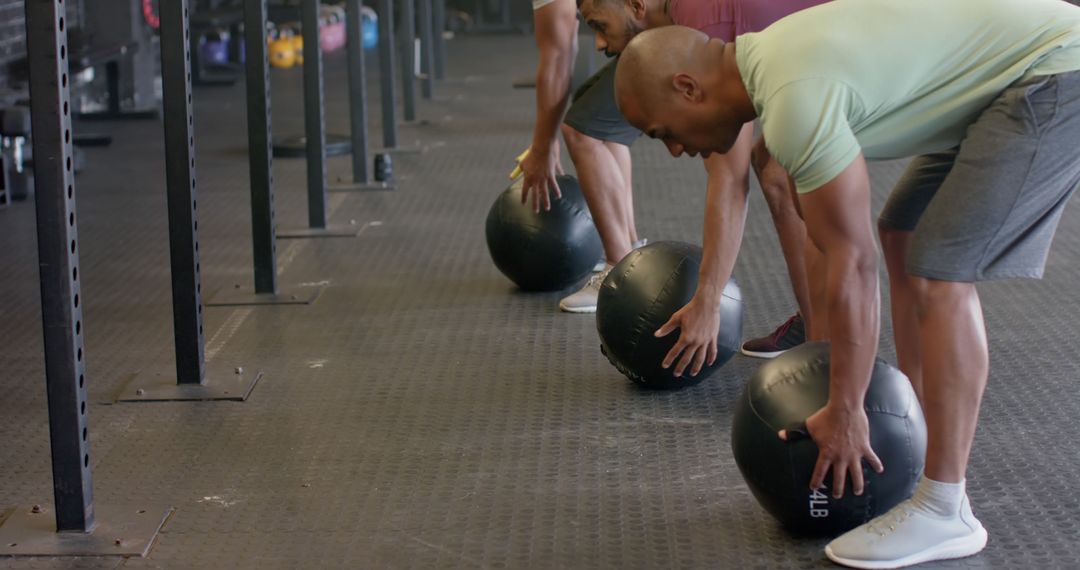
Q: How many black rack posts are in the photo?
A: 9